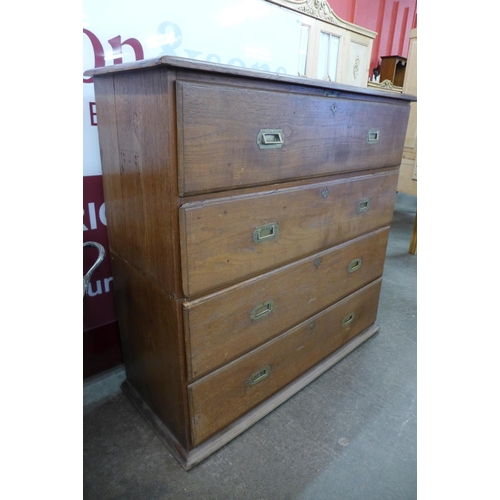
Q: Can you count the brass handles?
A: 8